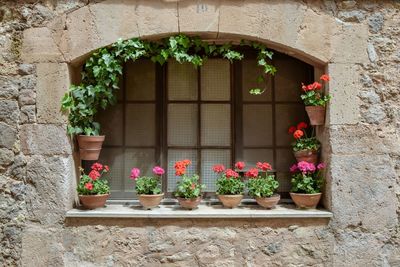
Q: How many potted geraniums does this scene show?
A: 8